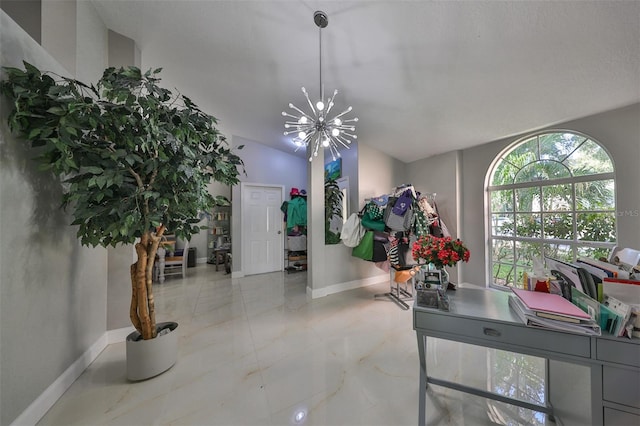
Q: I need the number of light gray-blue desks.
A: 1